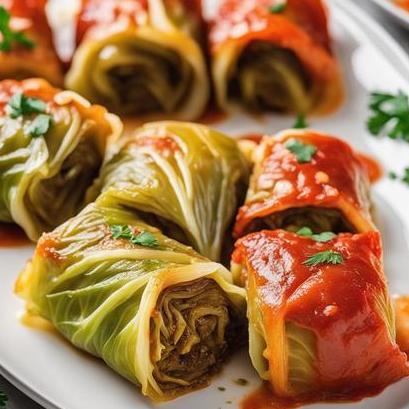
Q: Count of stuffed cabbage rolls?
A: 8